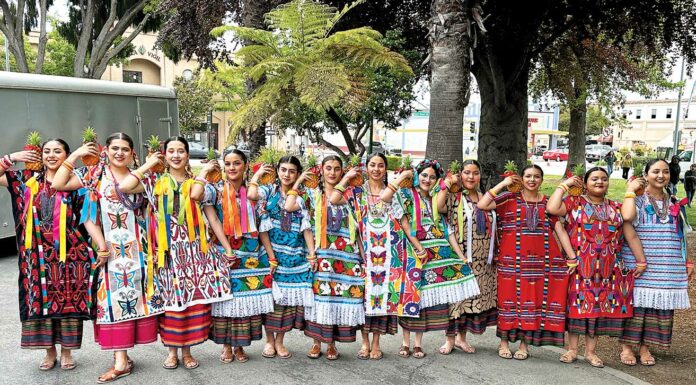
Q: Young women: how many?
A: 12